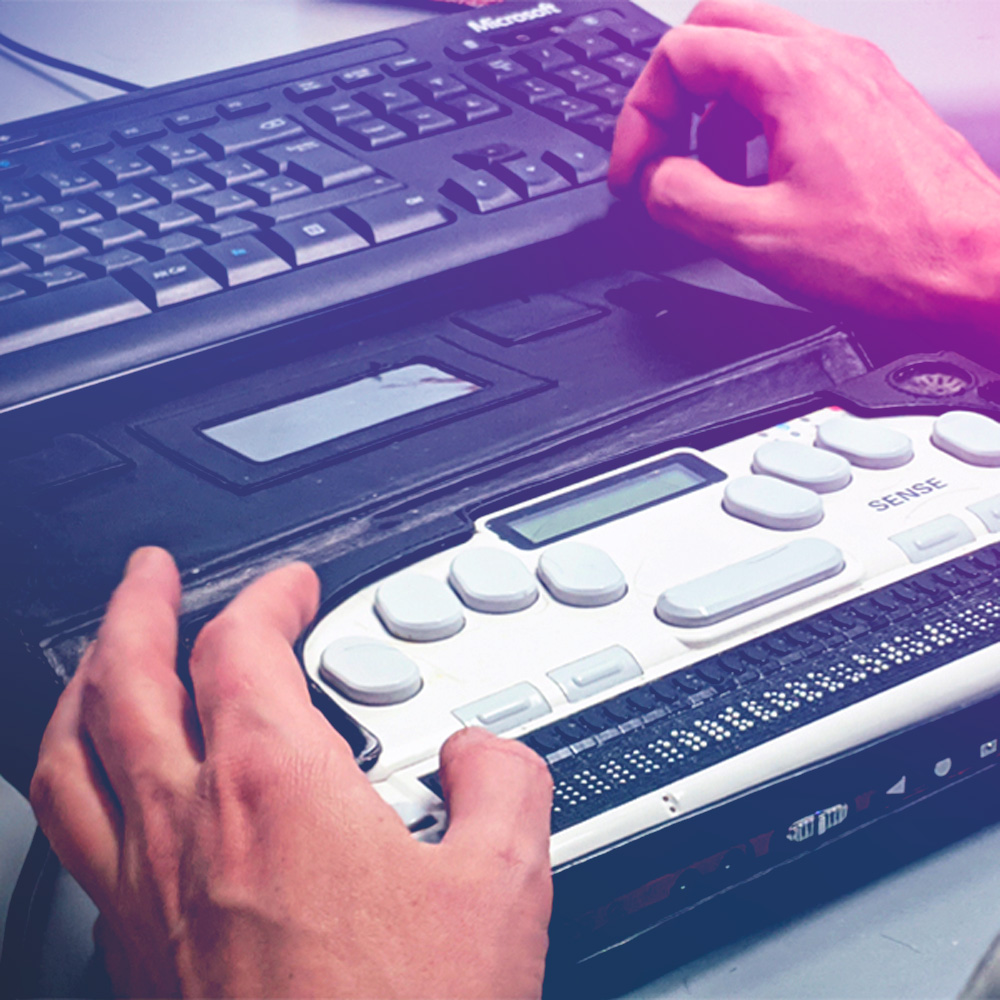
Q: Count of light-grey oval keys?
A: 8